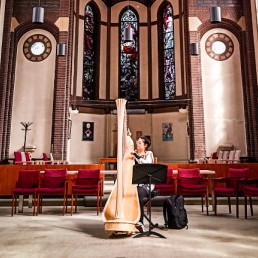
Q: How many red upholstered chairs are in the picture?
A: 7